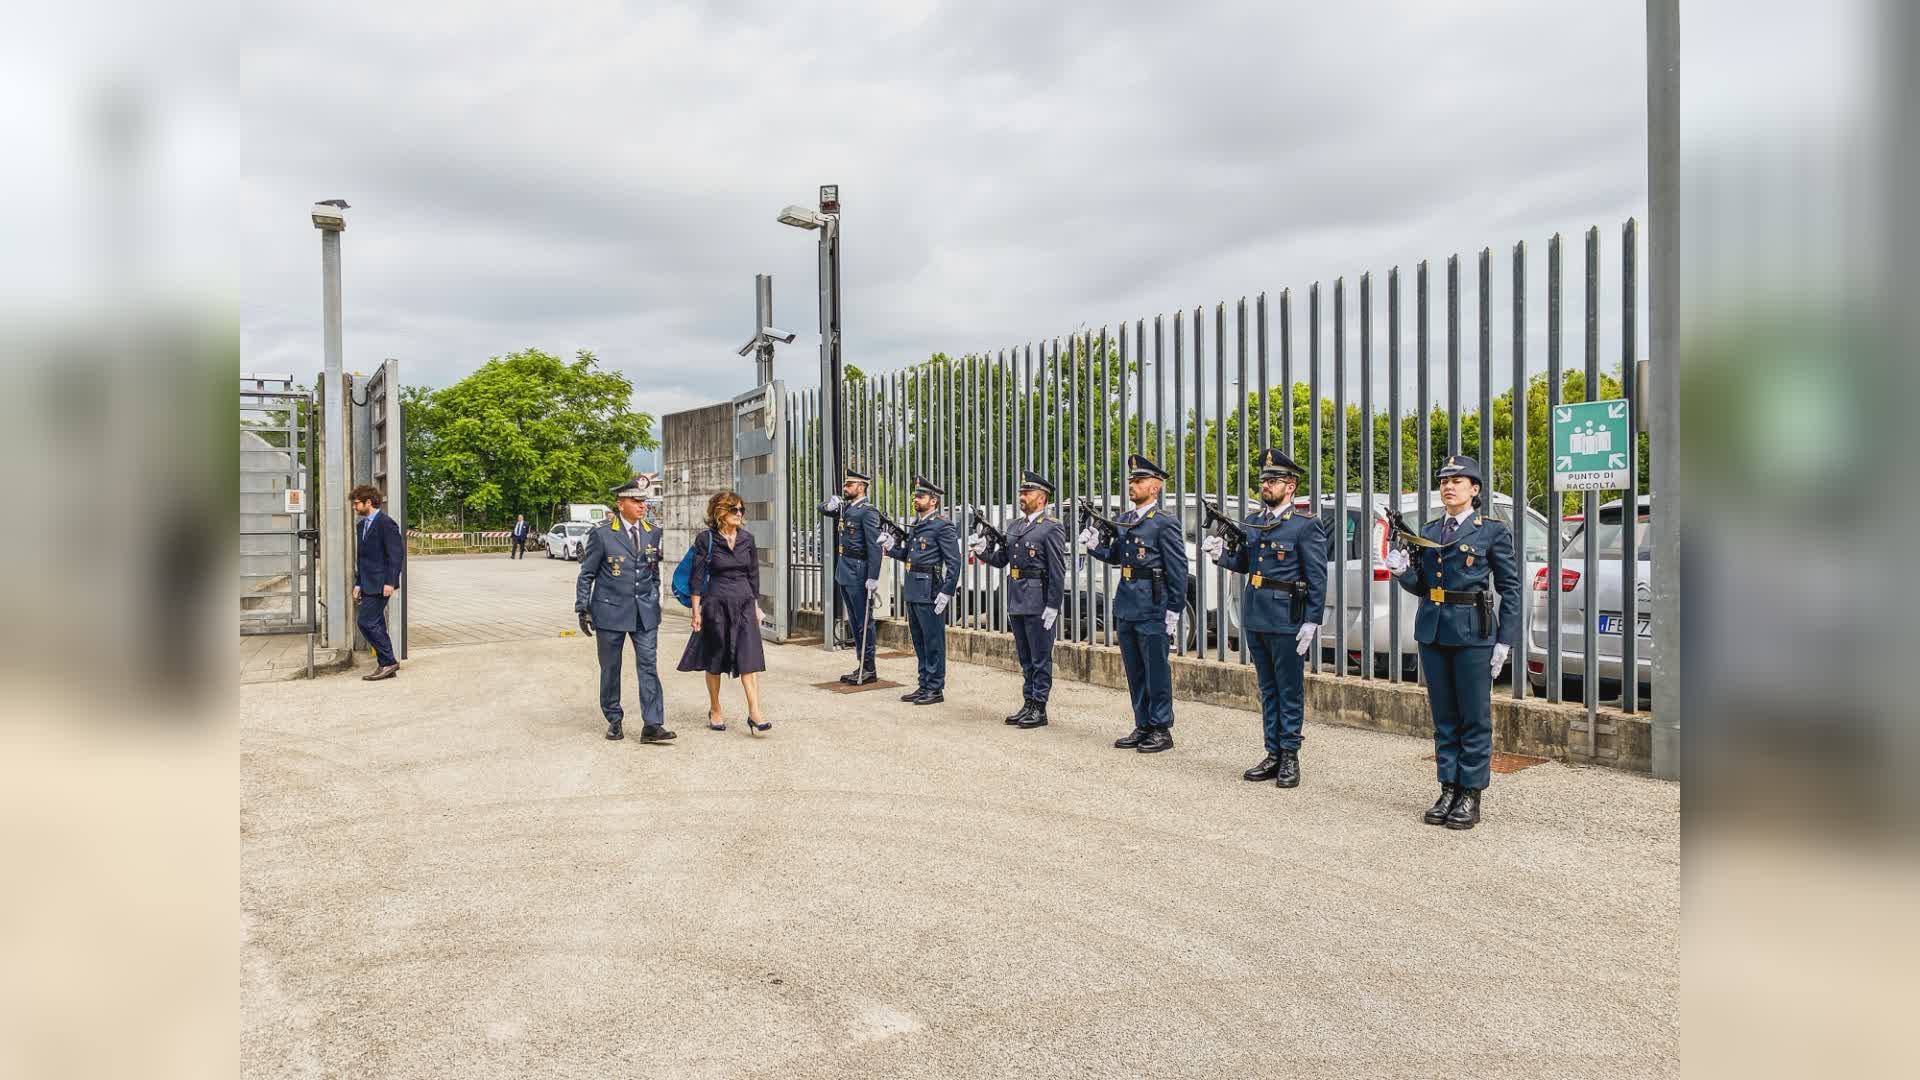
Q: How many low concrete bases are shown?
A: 1